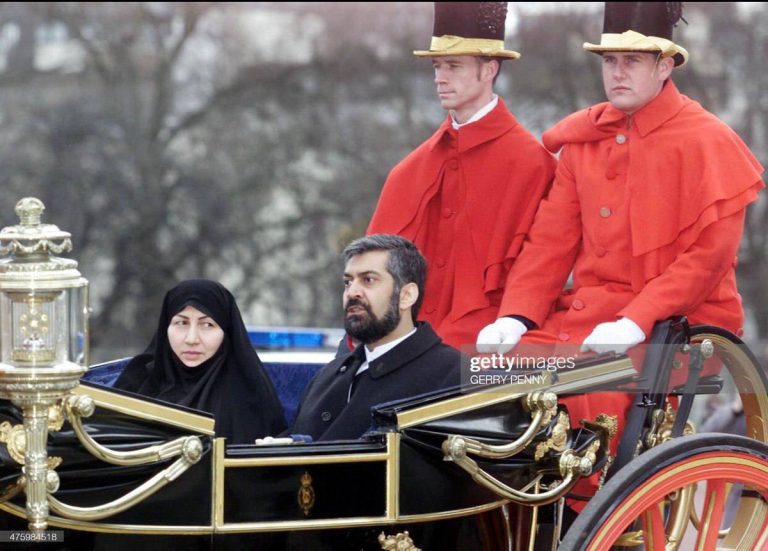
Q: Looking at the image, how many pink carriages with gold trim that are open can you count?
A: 0